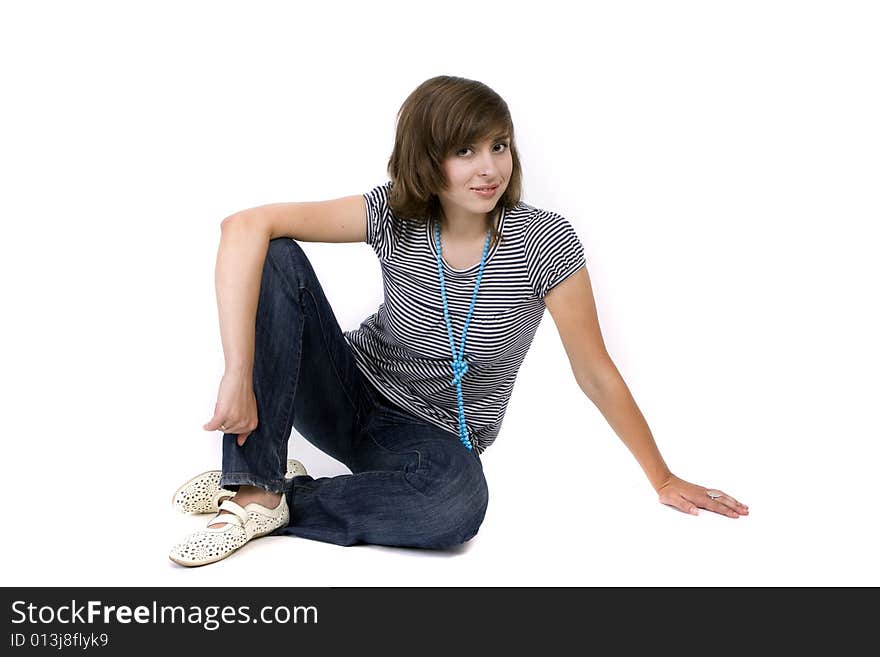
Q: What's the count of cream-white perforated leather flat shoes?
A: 2